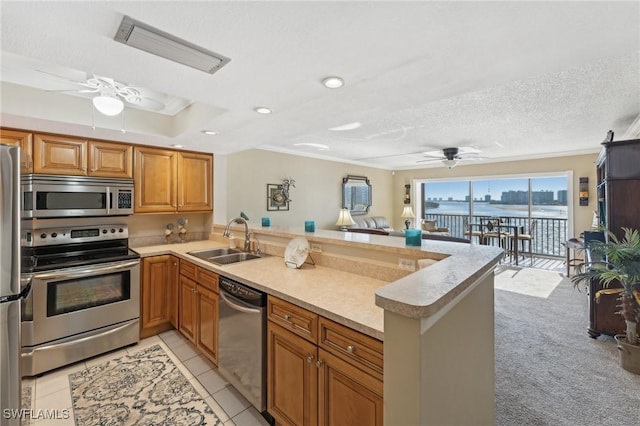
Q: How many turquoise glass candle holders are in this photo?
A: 3